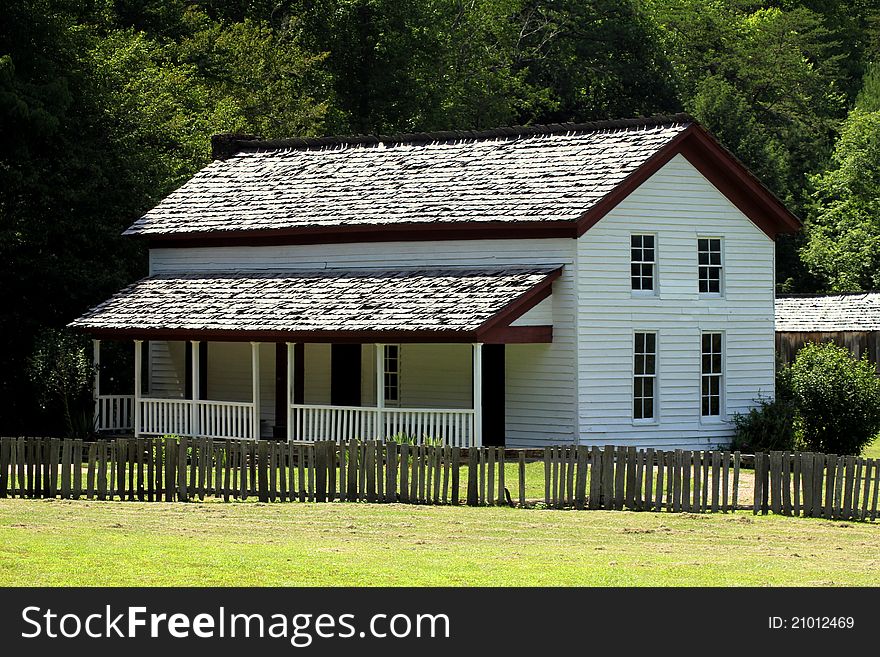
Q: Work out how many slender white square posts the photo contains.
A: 7